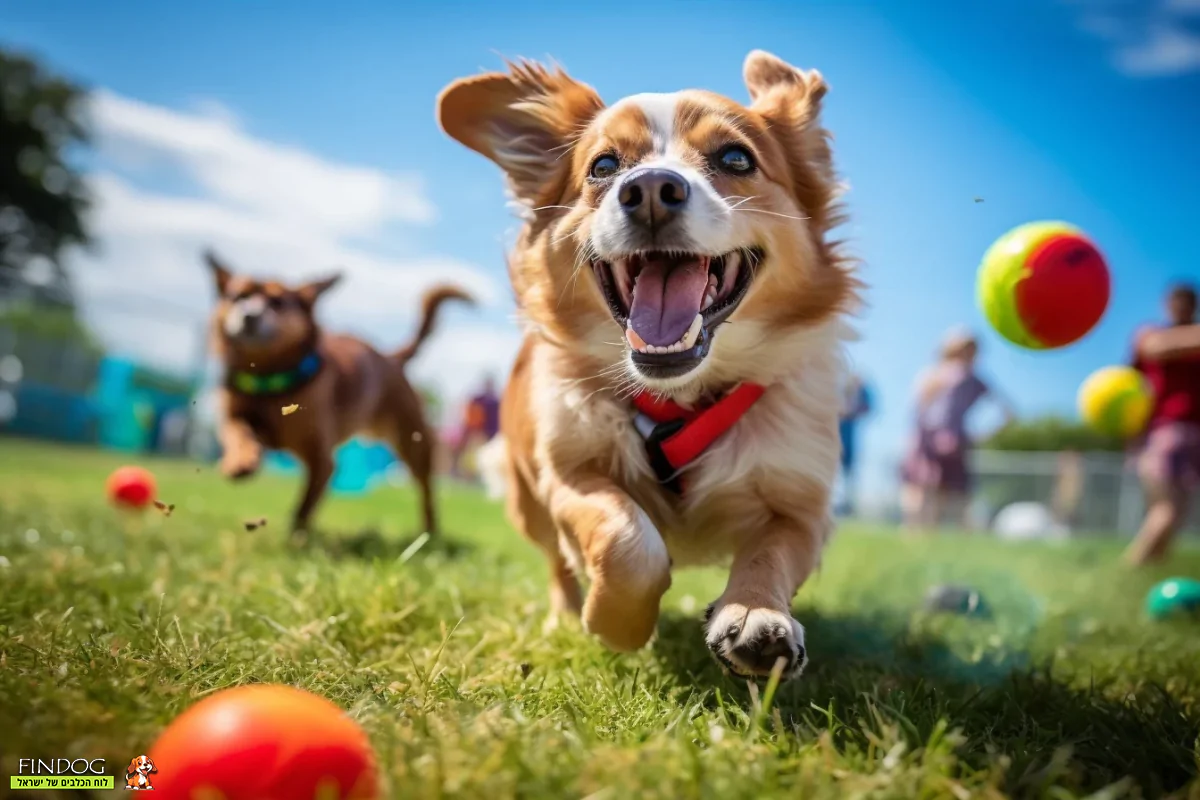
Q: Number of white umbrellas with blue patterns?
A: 0